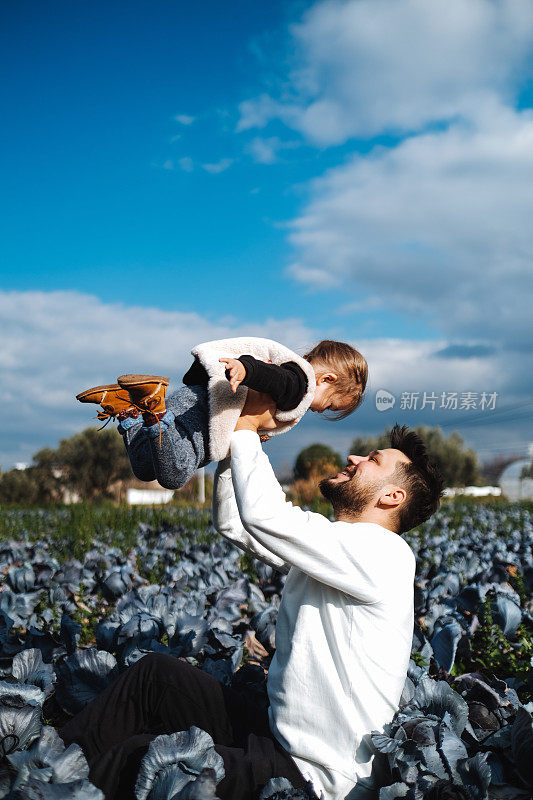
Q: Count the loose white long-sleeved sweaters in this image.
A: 1